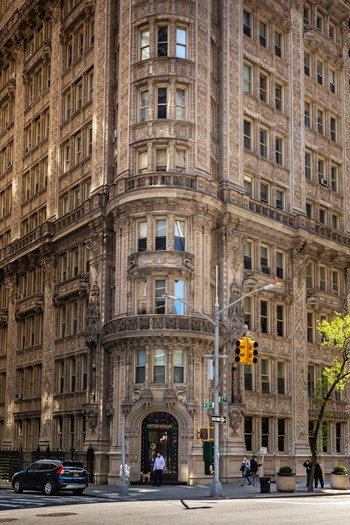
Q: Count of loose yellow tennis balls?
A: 0